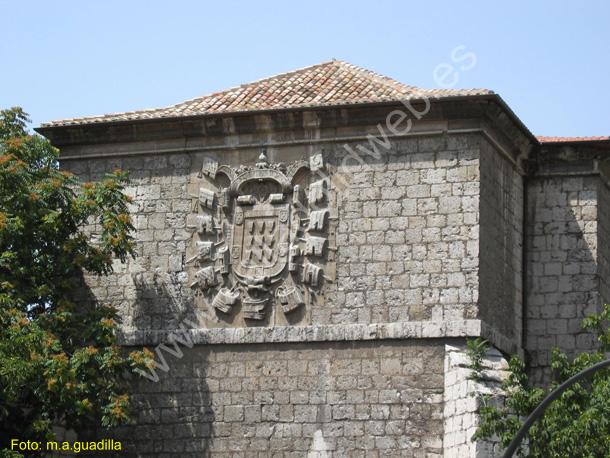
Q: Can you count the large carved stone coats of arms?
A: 1